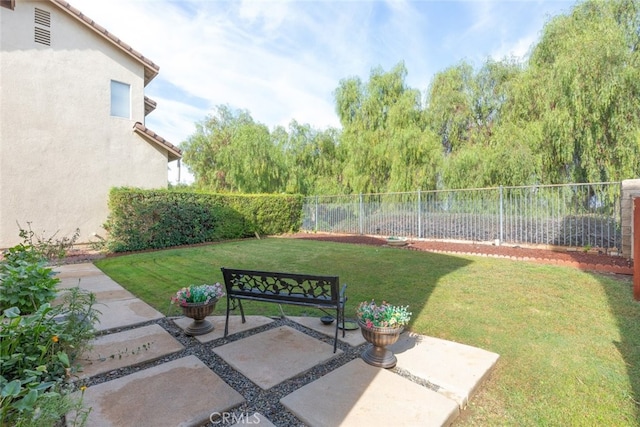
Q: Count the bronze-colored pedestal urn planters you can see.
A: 2